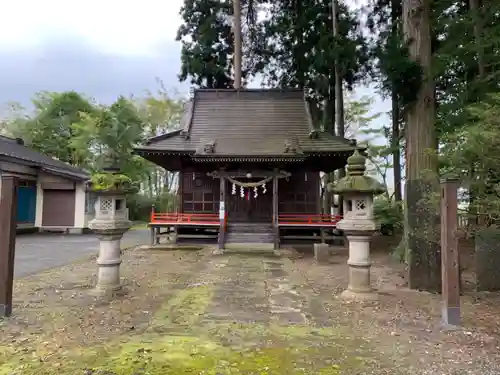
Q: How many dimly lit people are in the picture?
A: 0